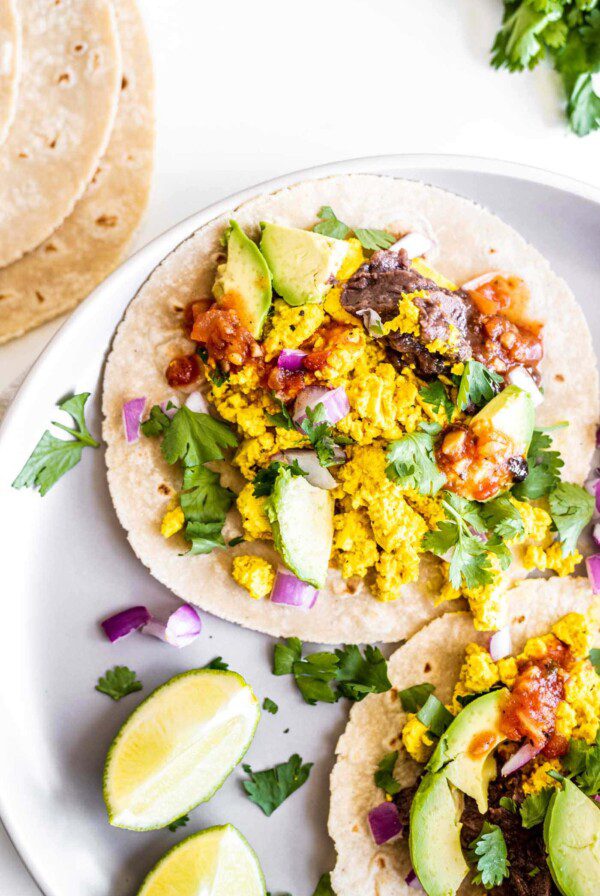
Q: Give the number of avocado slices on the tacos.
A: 7